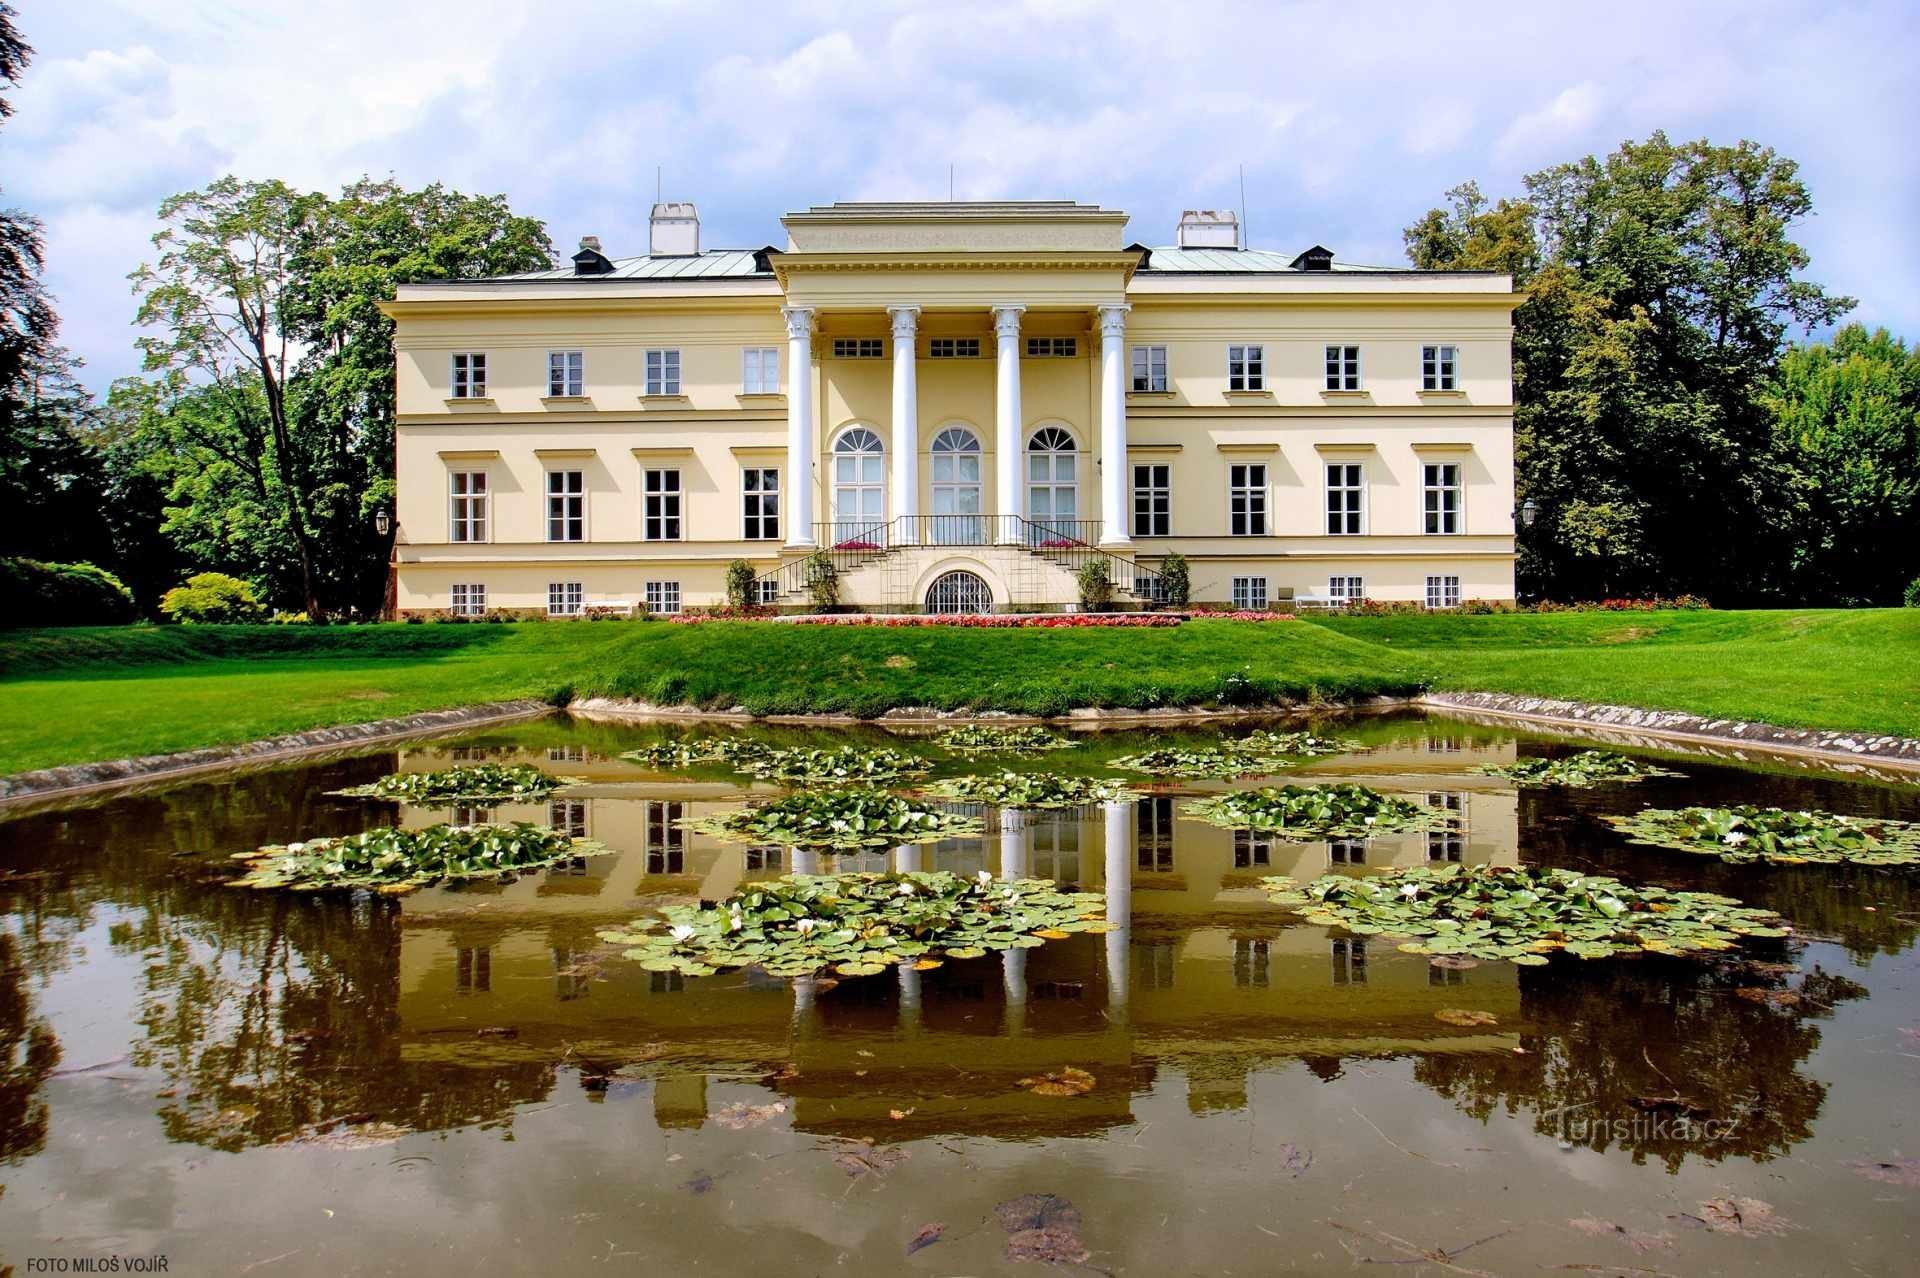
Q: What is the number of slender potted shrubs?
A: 4